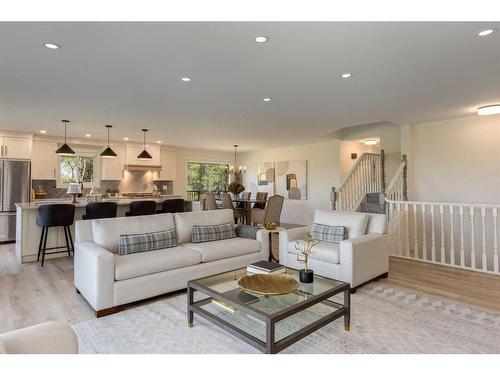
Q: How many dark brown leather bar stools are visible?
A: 4